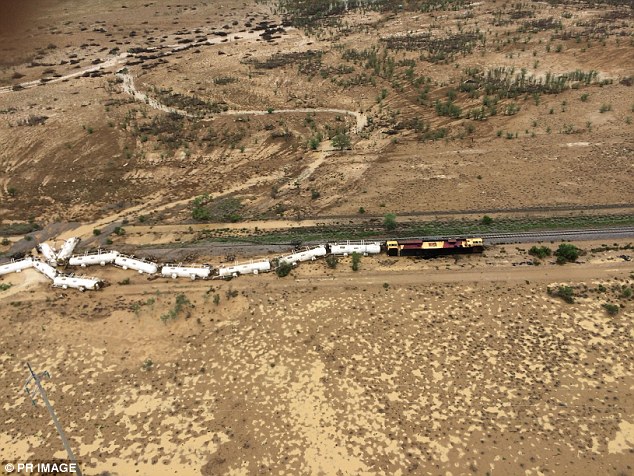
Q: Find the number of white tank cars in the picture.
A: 11